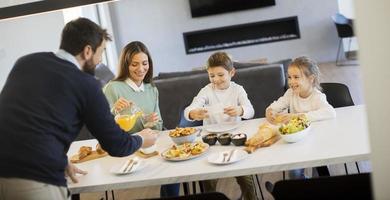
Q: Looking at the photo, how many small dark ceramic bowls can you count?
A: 3